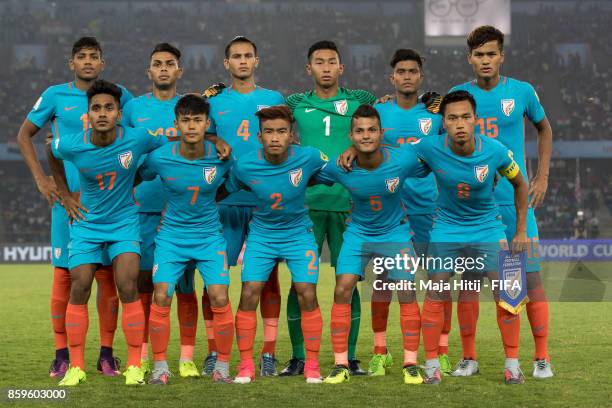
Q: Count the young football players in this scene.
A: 11